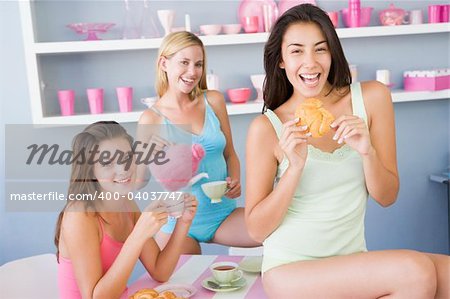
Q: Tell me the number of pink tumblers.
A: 3